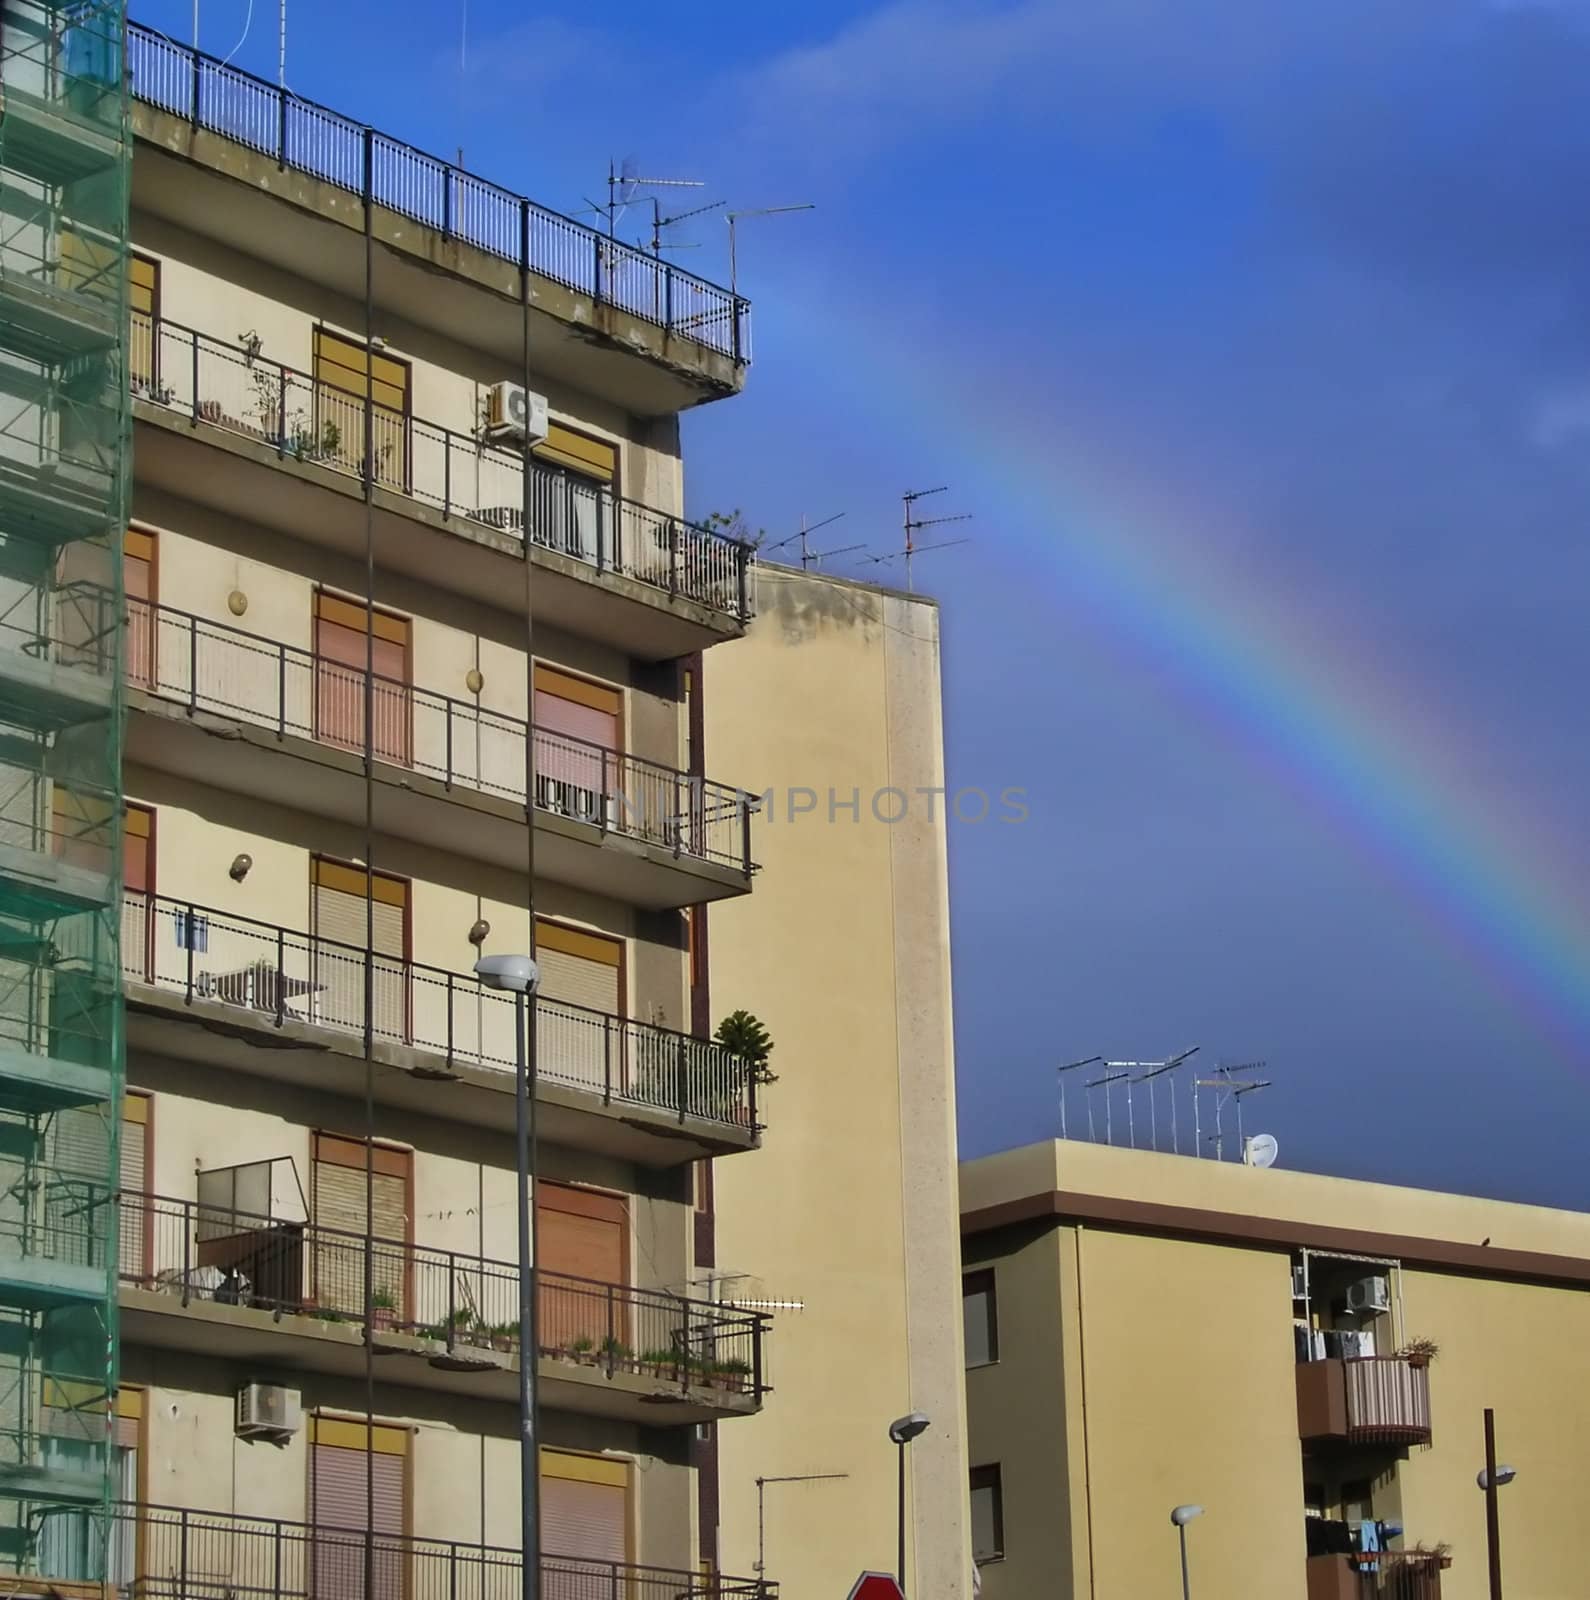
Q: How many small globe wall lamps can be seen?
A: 4